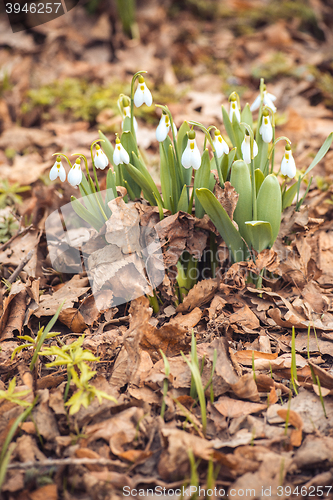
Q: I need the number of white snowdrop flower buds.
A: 14